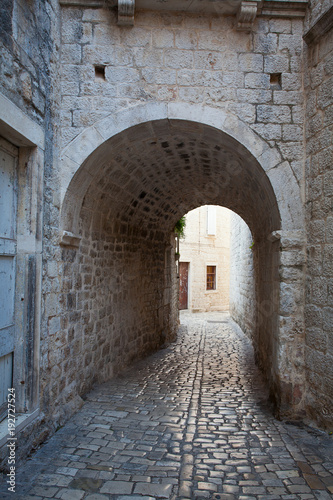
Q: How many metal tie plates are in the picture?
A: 0